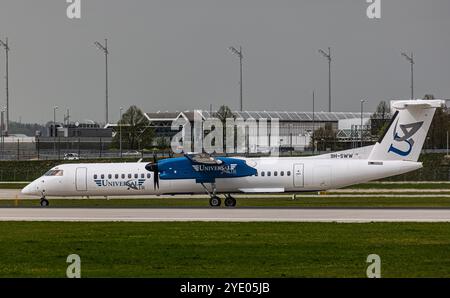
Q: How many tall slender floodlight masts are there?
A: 5